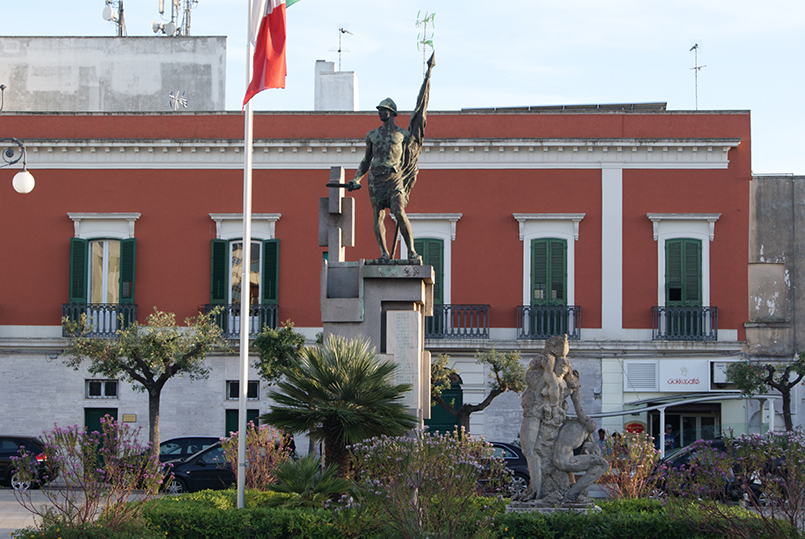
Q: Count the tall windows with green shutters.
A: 5